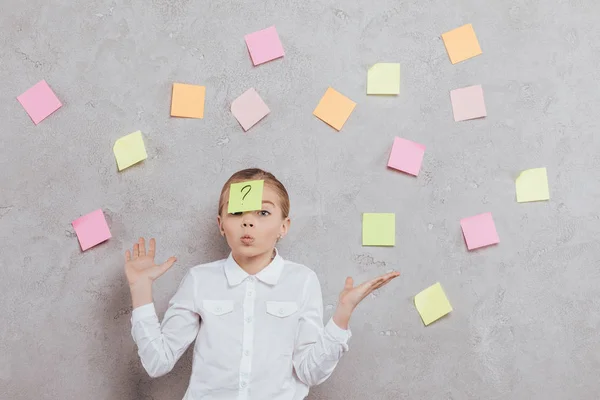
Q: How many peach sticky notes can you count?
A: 3